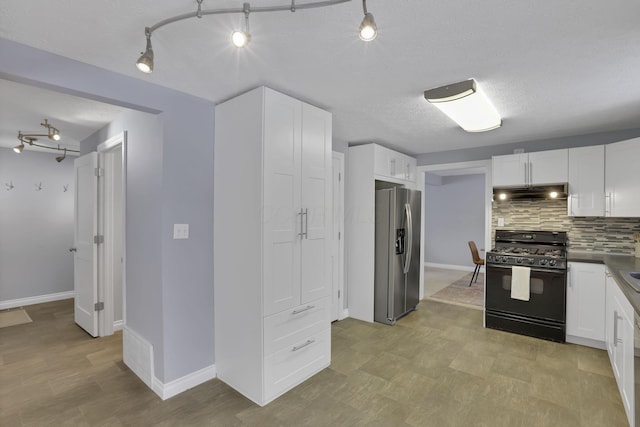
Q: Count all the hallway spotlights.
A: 3